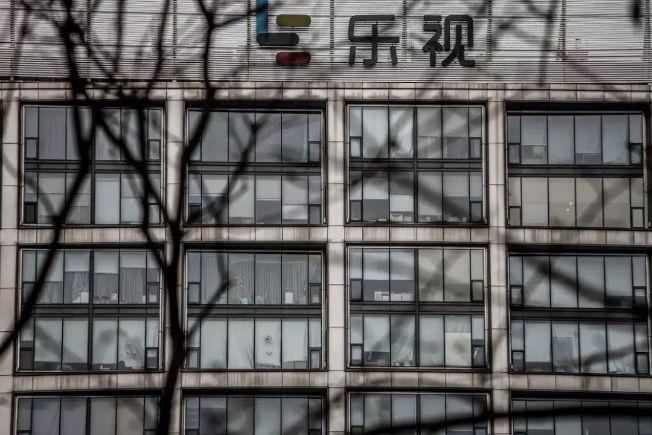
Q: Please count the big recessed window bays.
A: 12